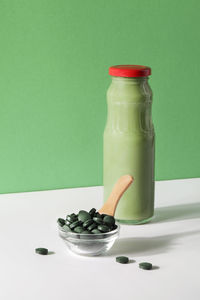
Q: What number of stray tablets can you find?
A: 3